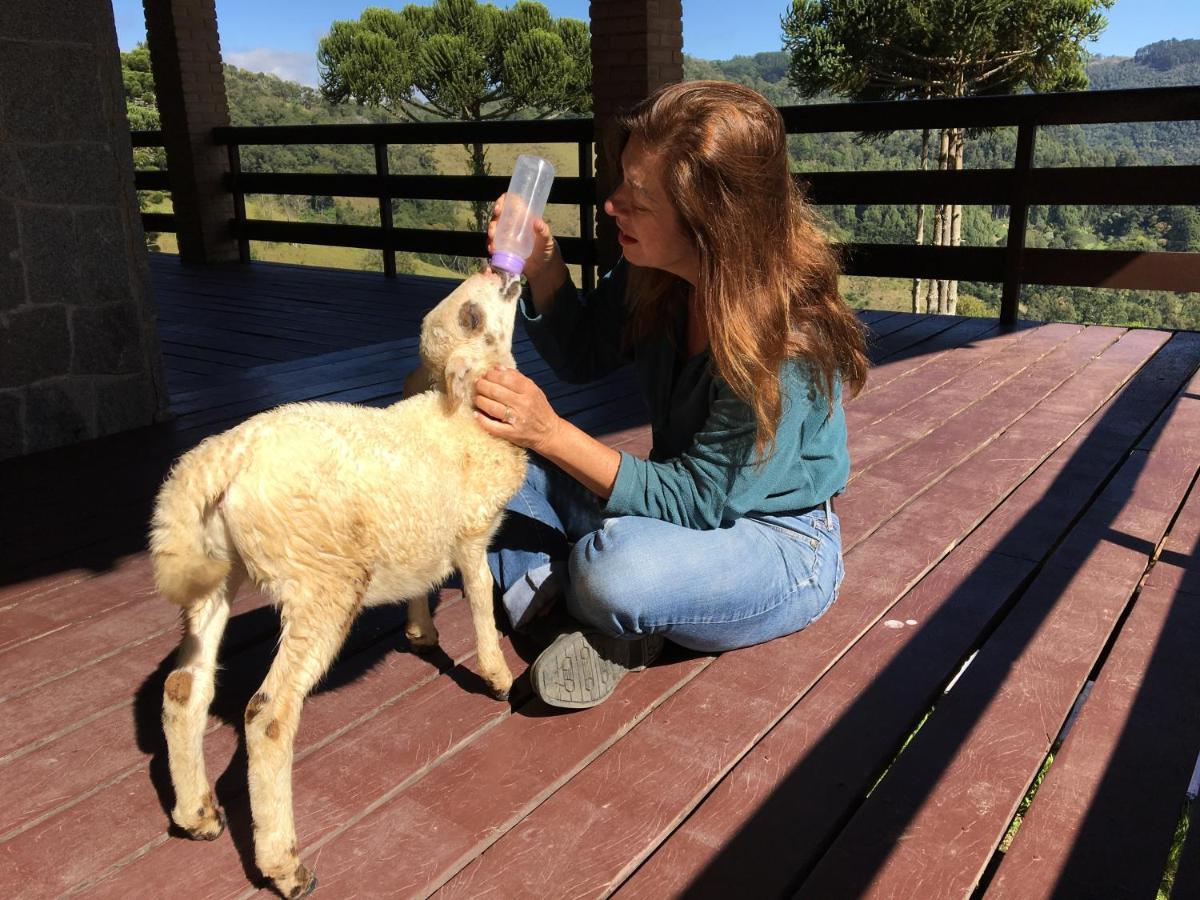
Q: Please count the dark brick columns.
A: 2